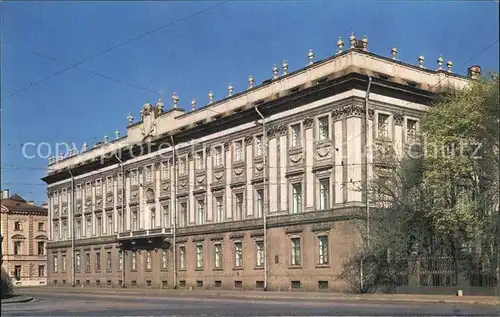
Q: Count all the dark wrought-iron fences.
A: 1